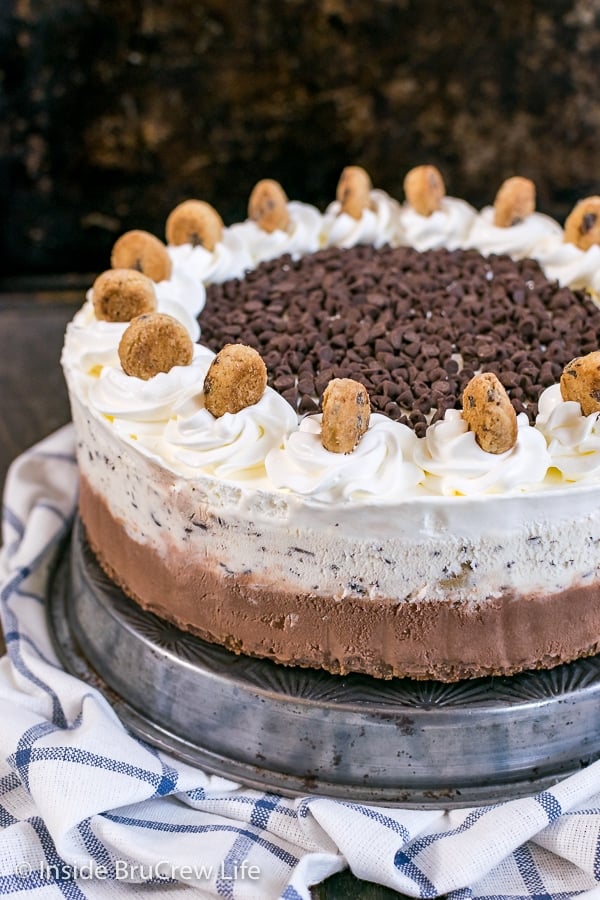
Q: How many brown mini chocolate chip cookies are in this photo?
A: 13